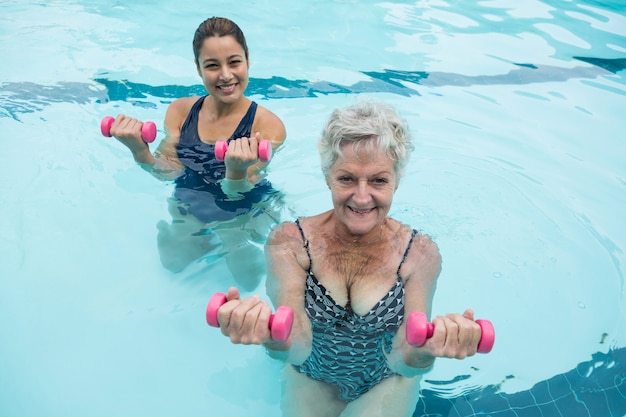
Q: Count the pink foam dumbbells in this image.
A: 4